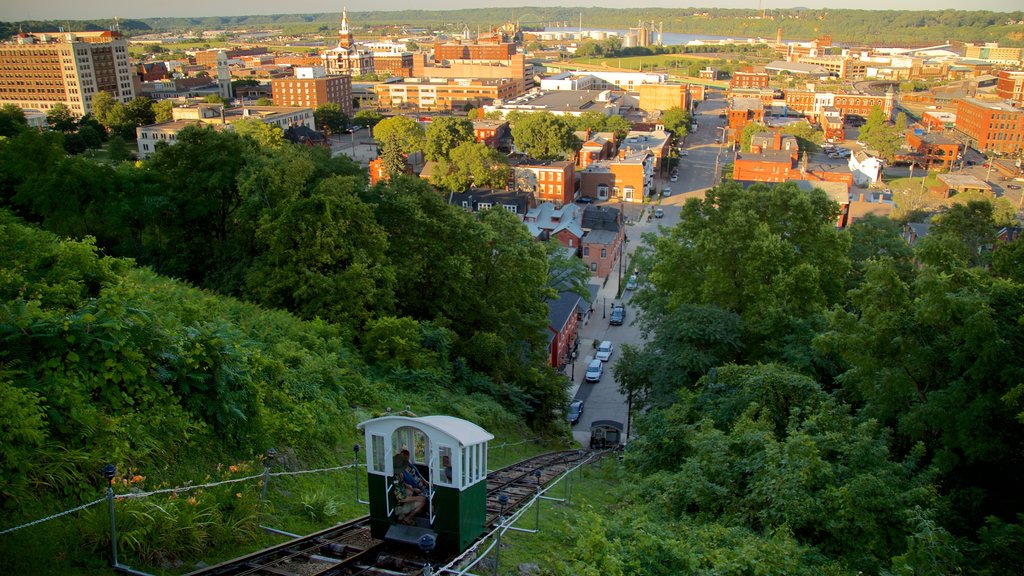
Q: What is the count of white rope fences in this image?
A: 2